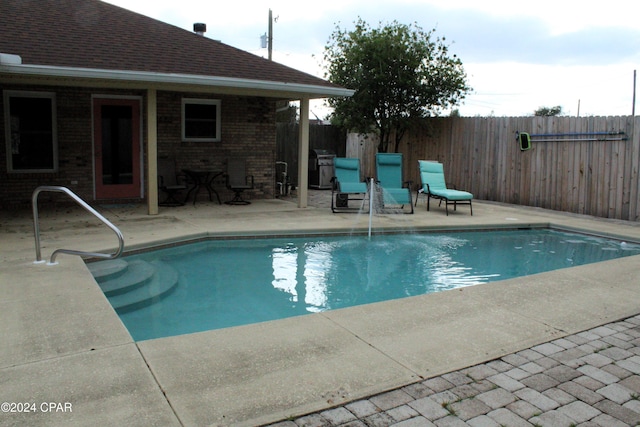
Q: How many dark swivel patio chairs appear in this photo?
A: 2